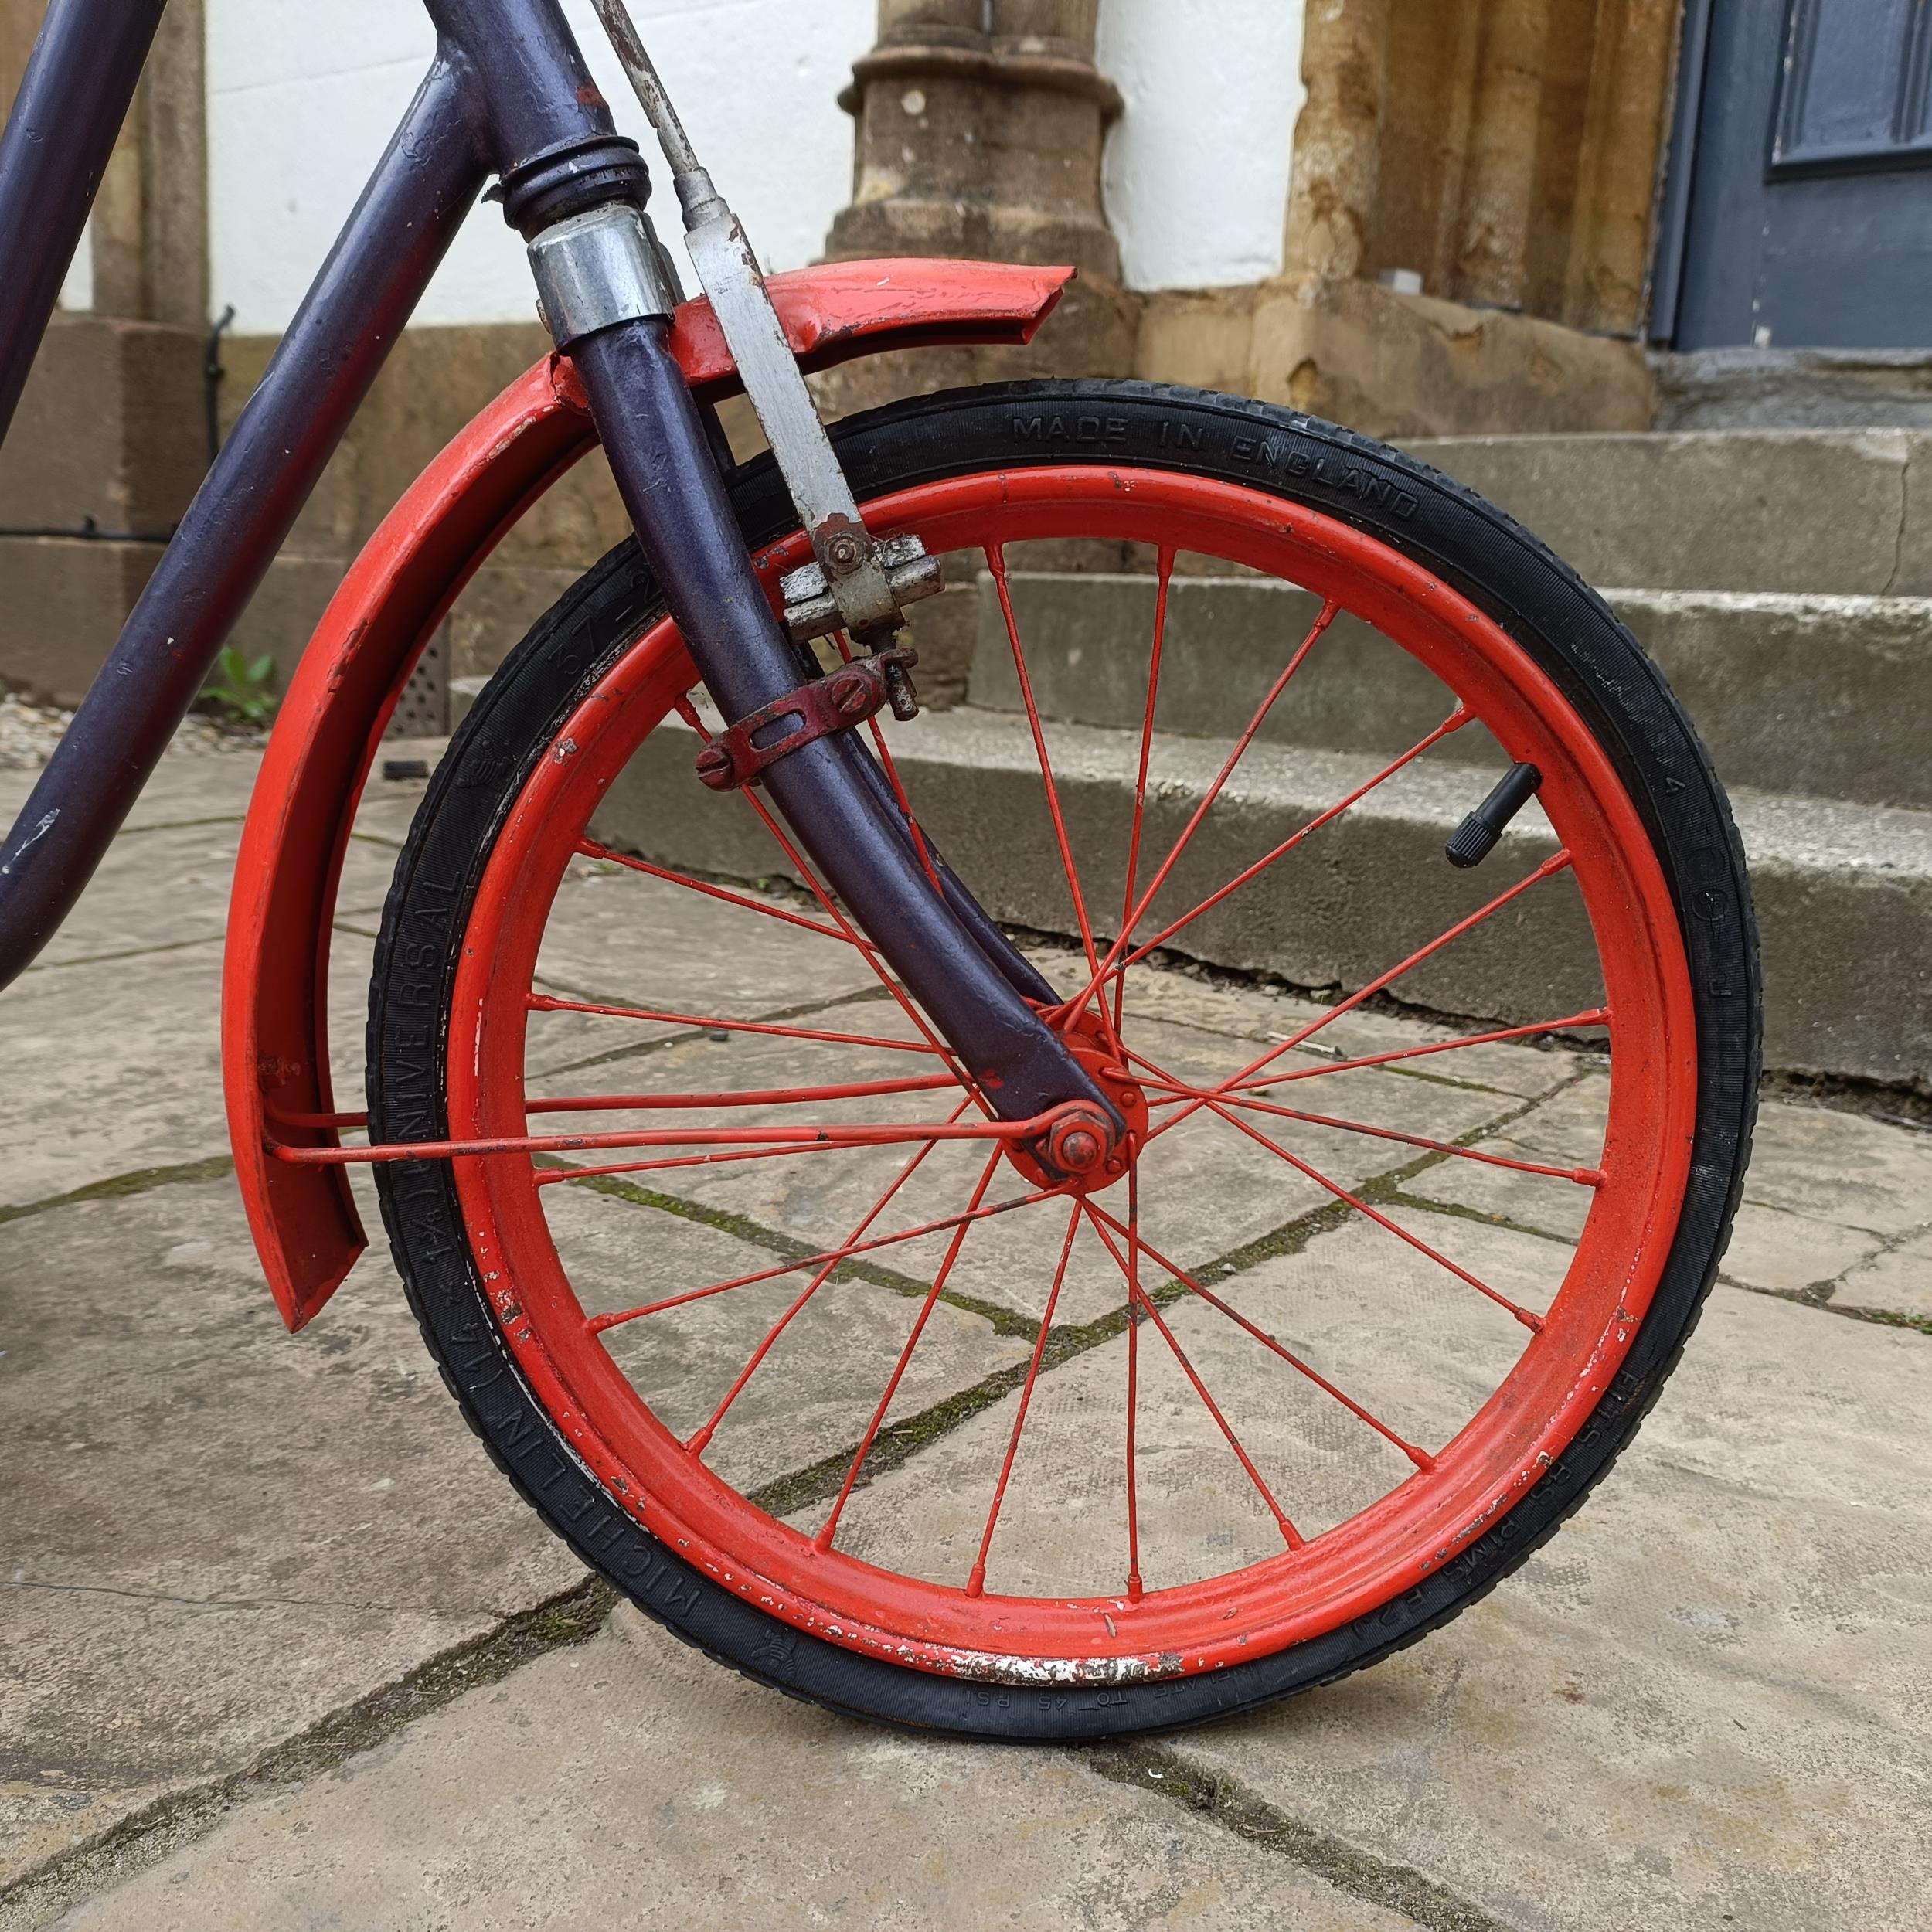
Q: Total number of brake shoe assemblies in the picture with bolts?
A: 1